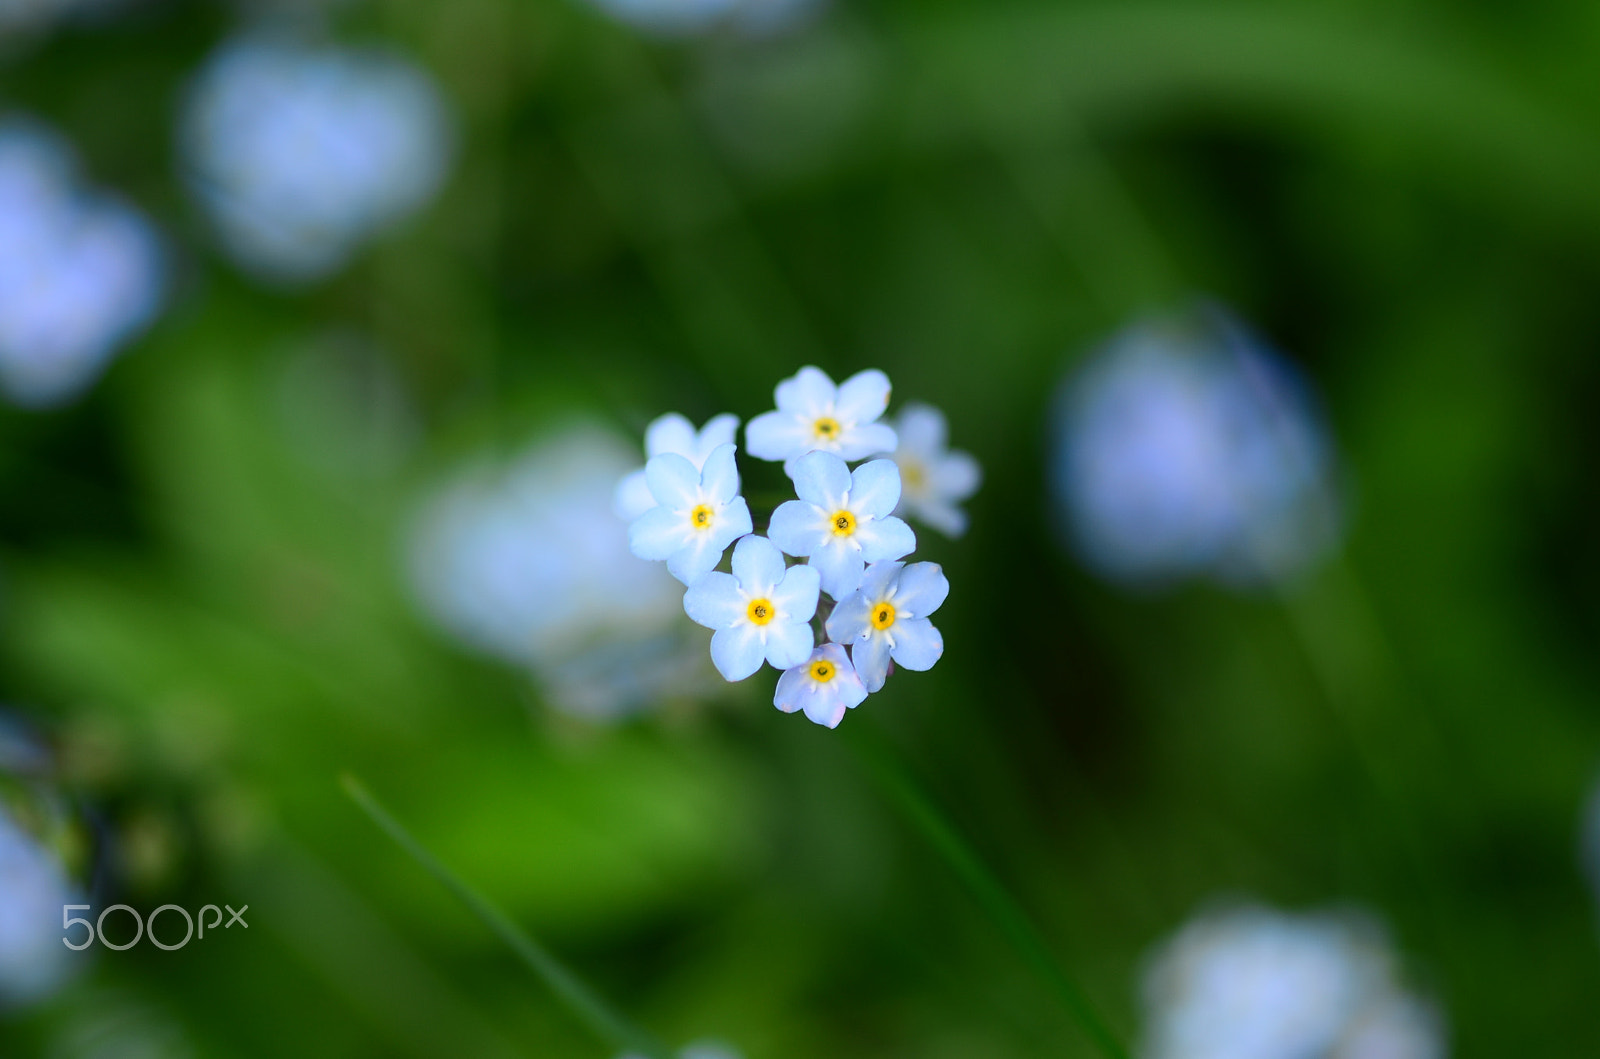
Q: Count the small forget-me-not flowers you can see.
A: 8